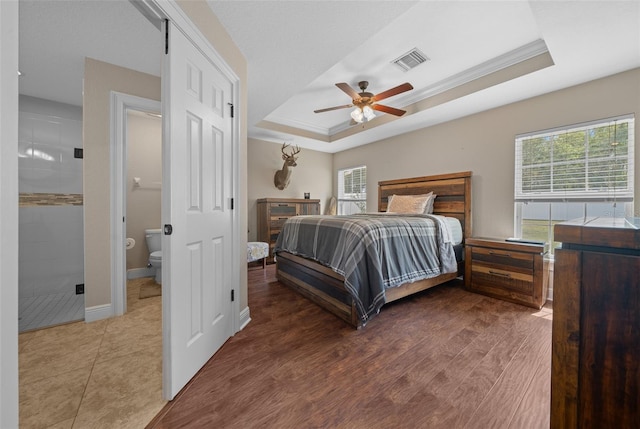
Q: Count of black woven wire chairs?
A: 0